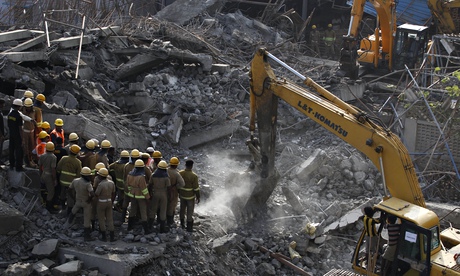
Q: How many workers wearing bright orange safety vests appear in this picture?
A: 3